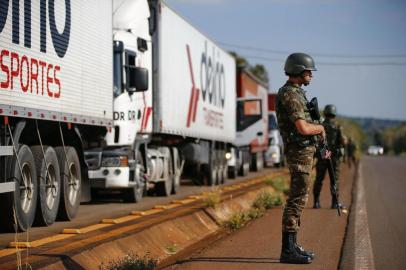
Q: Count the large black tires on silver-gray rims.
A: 3